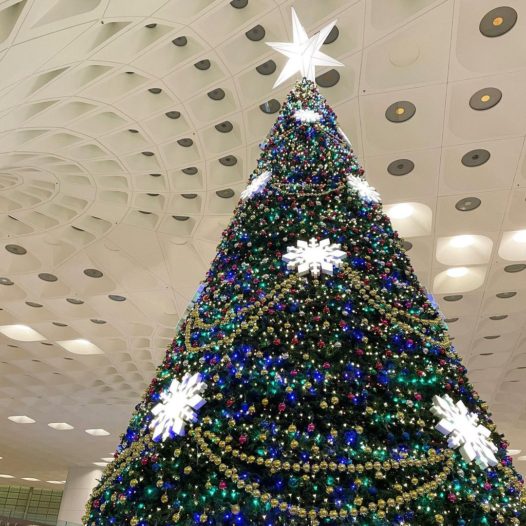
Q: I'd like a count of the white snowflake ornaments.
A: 6